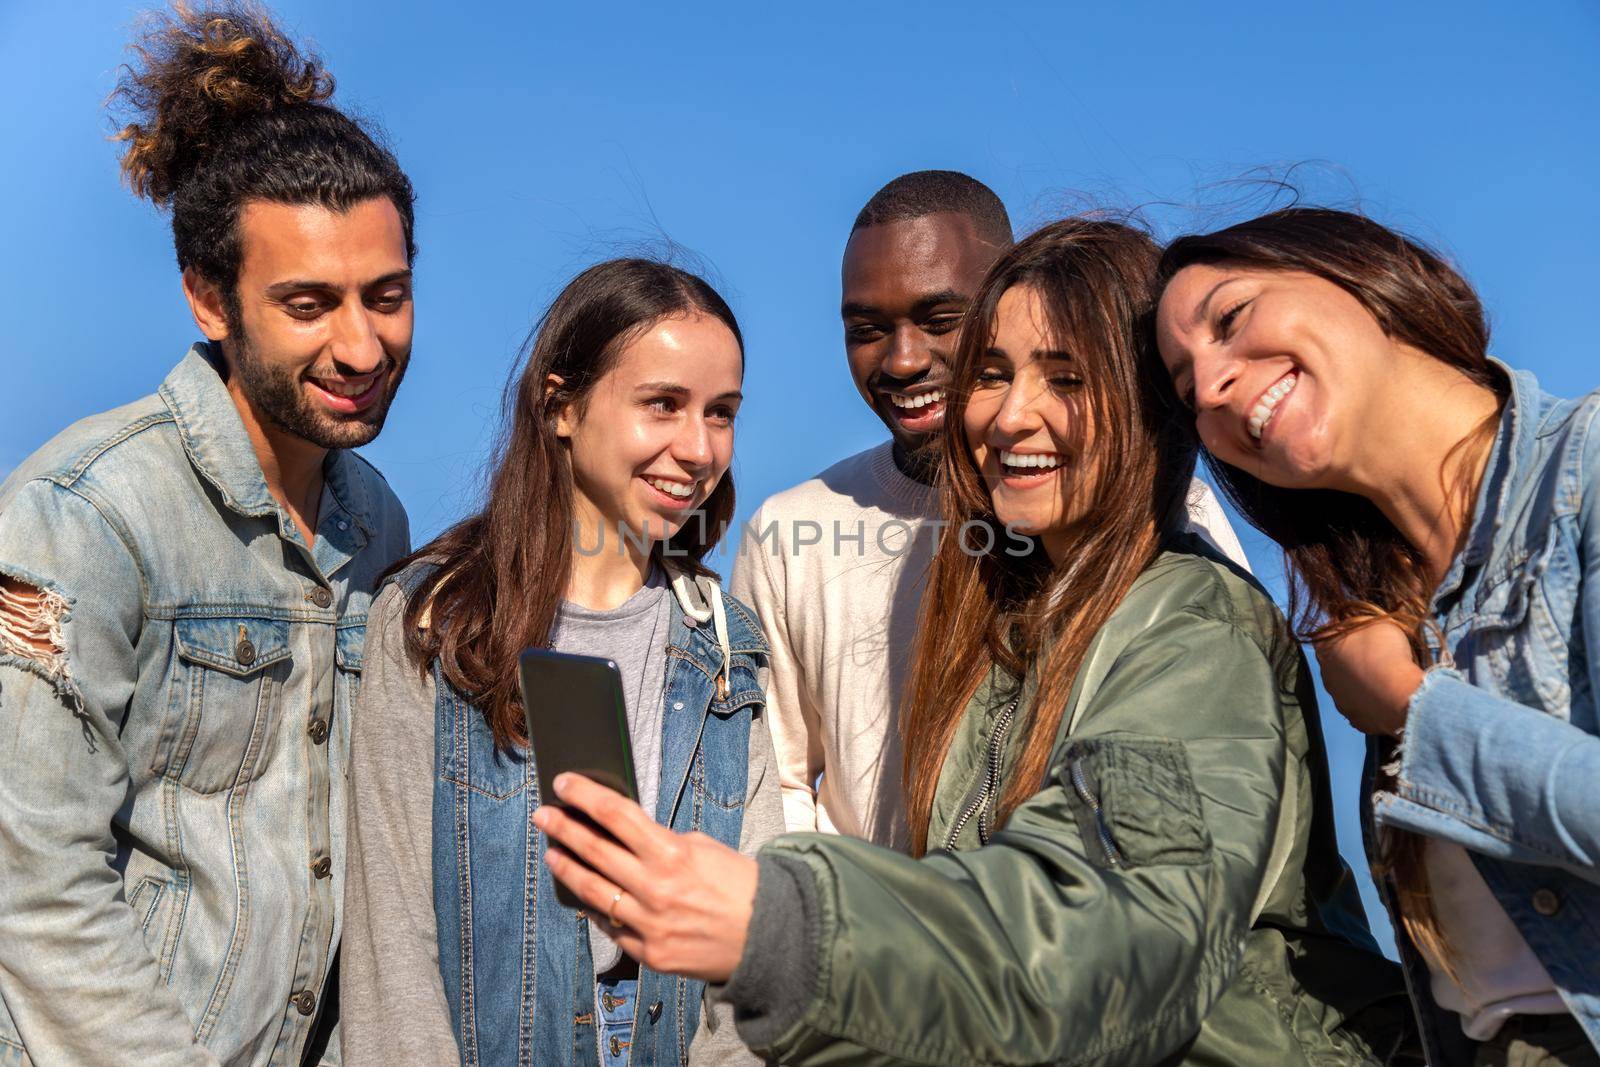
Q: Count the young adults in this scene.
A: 5